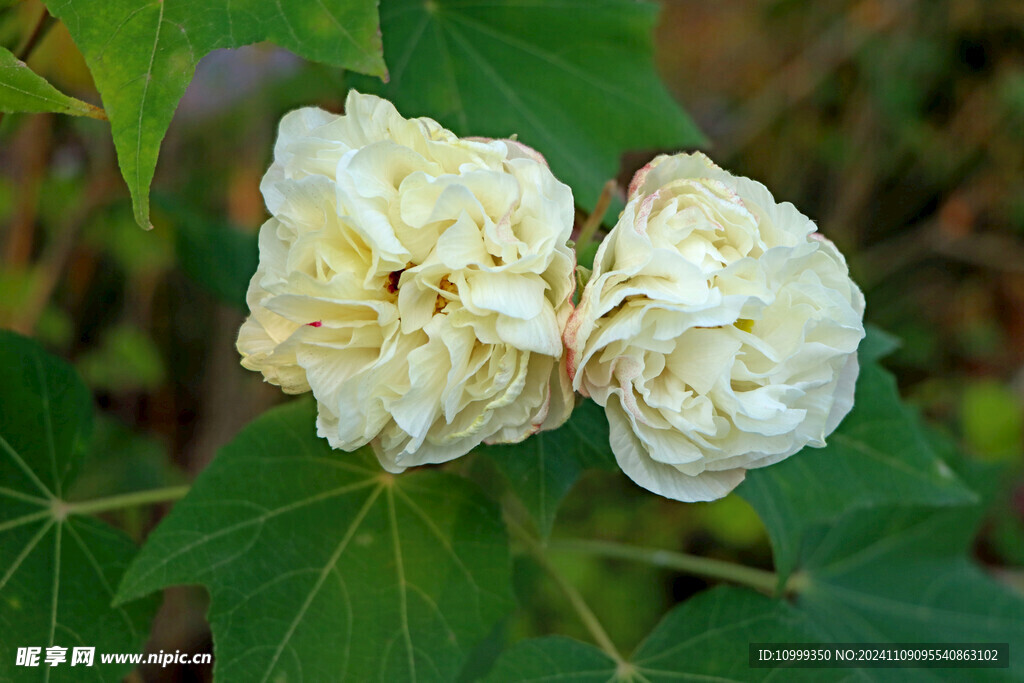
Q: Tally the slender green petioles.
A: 3